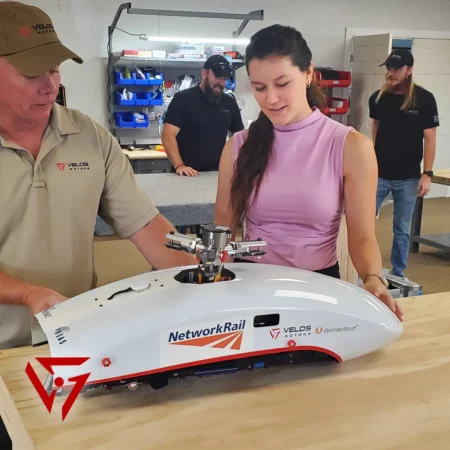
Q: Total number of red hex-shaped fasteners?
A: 2